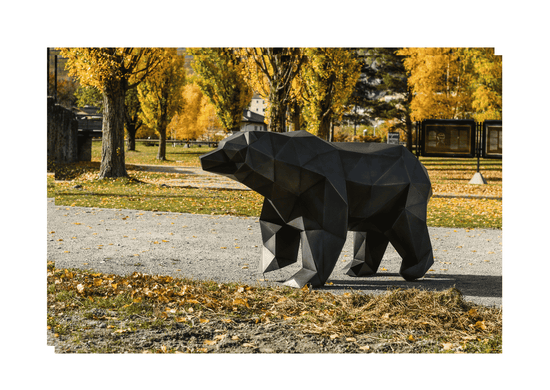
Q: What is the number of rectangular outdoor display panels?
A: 2